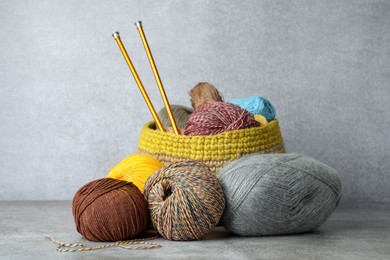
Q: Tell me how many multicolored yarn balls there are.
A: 2